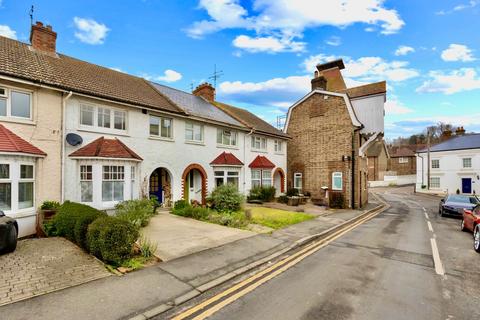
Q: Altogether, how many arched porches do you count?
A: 3